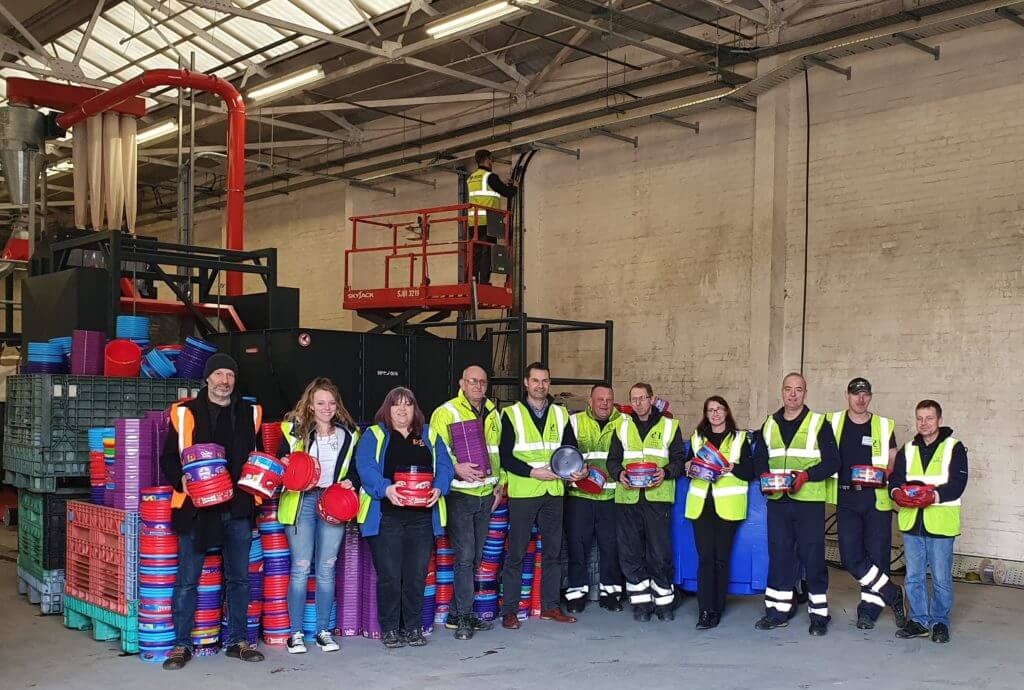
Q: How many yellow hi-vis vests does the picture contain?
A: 11